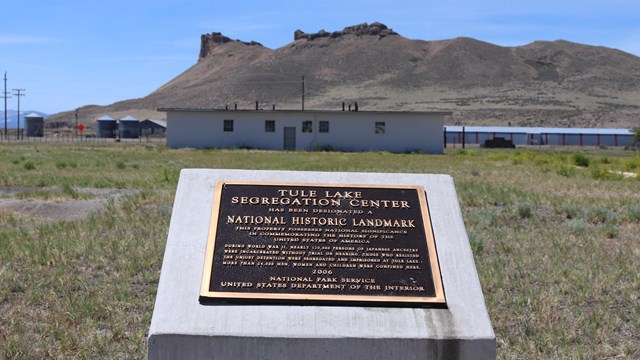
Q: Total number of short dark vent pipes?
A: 7